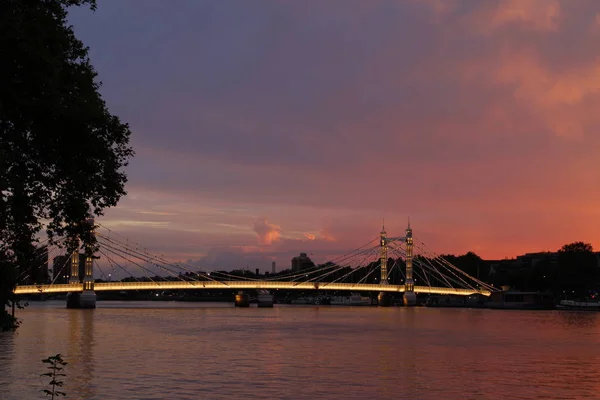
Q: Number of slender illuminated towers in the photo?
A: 4